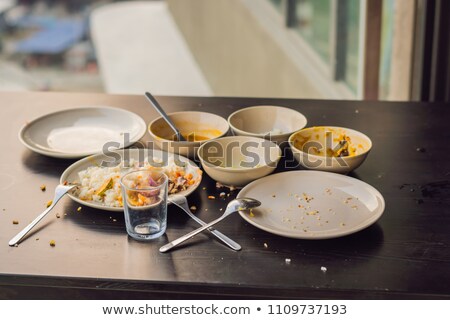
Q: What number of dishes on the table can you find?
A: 7